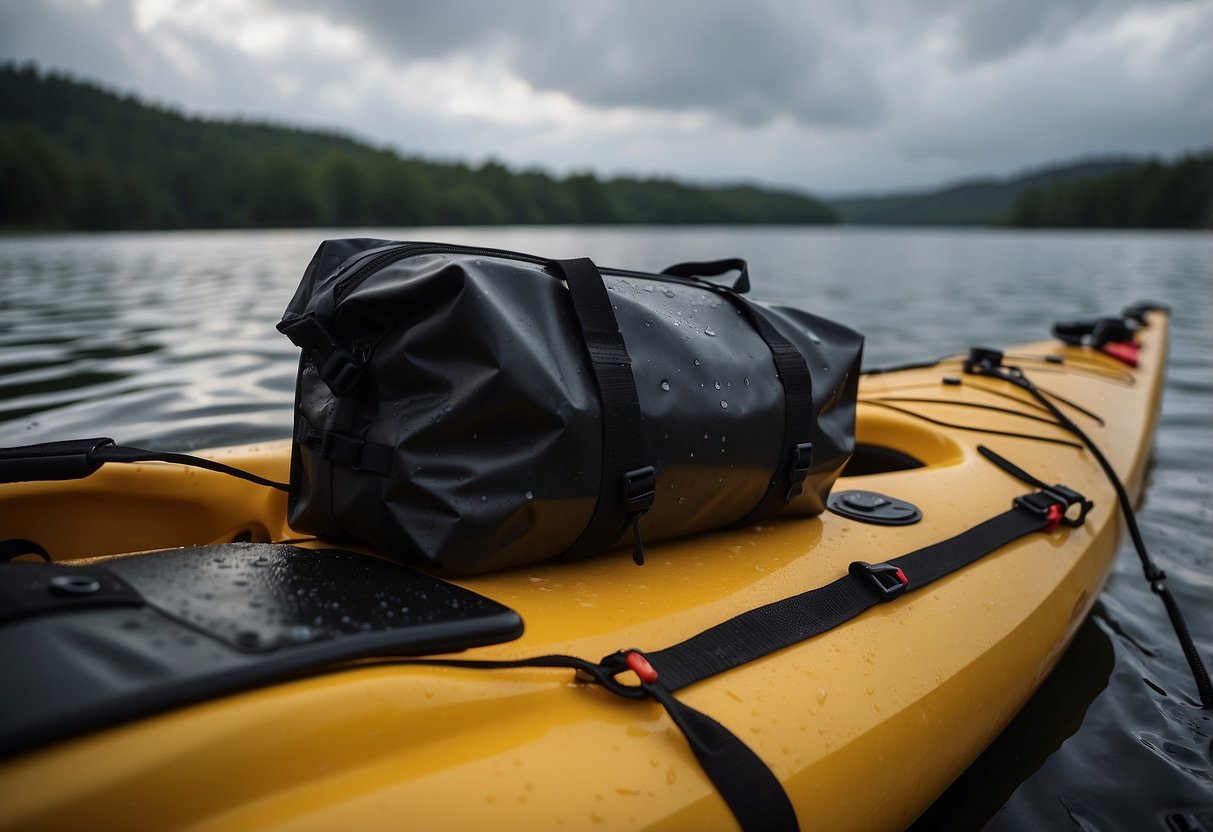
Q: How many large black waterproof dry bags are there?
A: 1